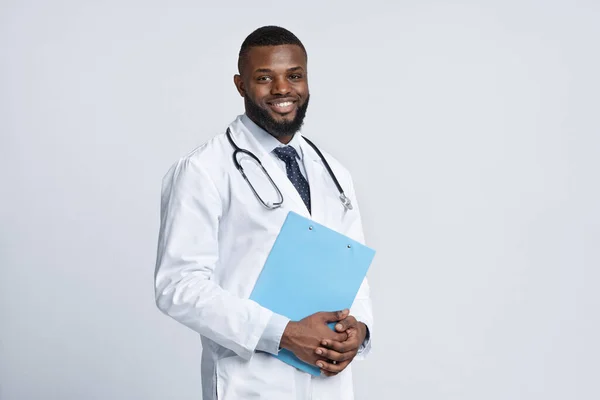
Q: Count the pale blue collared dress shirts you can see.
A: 1